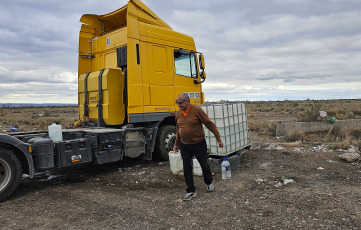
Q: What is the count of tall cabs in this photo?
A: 1